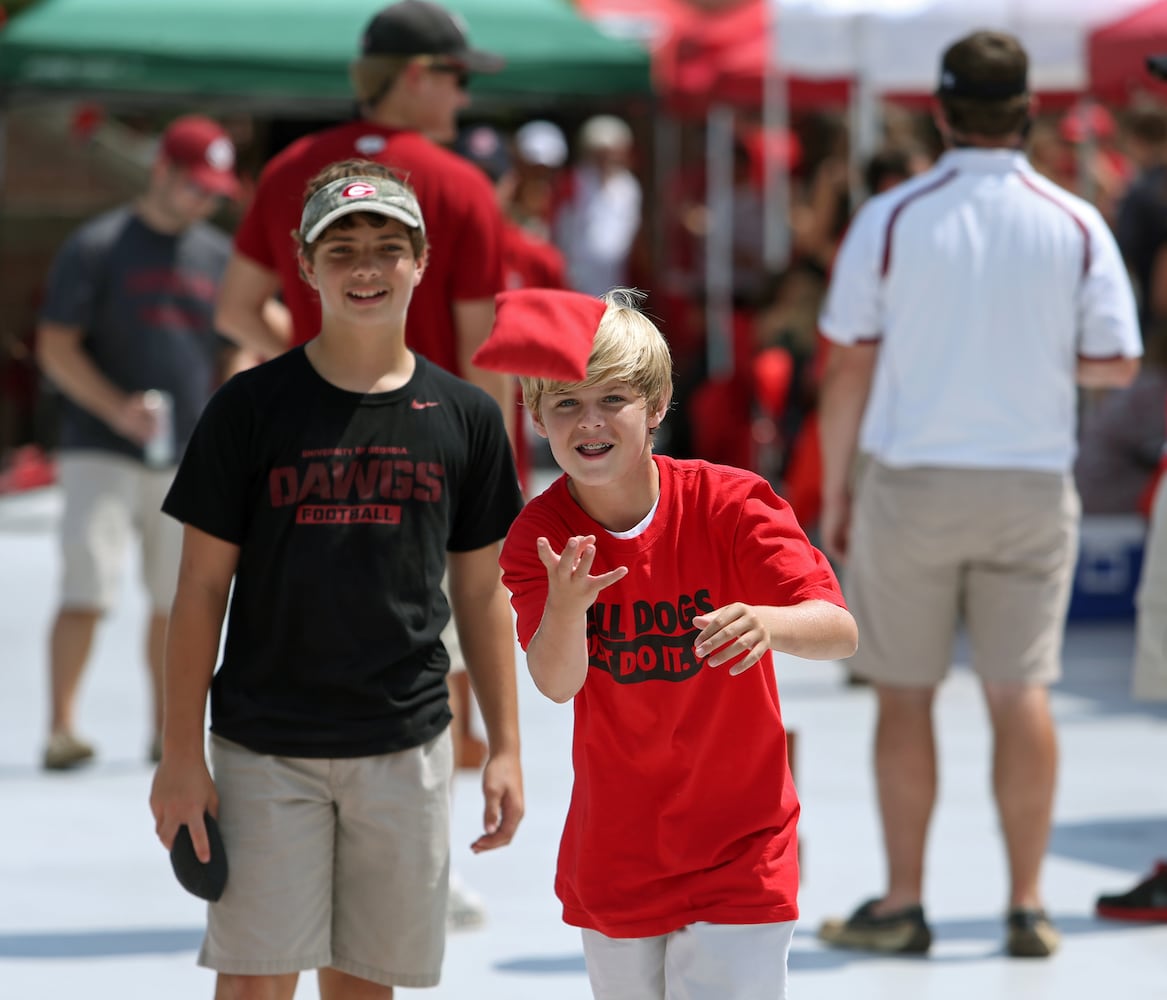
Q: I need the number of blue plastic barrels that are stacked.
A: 0